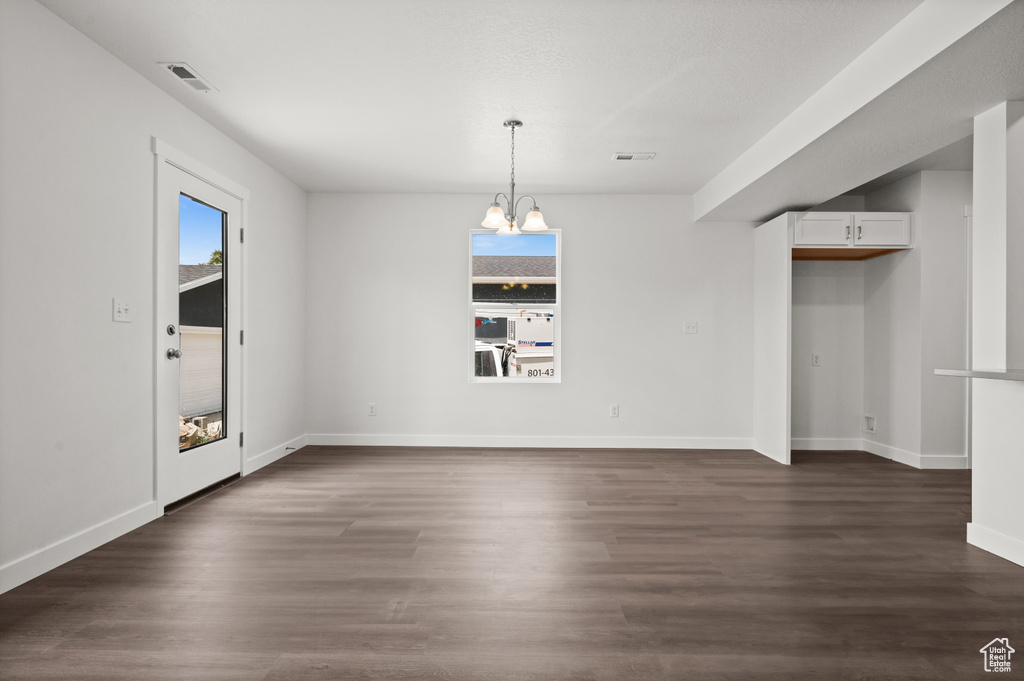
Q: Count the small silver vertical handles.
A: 2